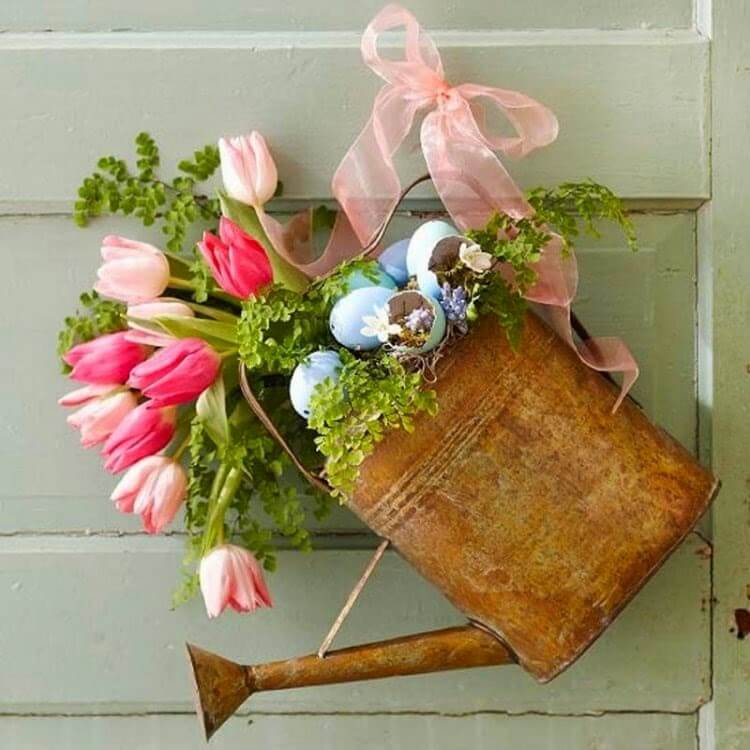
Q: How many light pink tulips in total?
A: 6